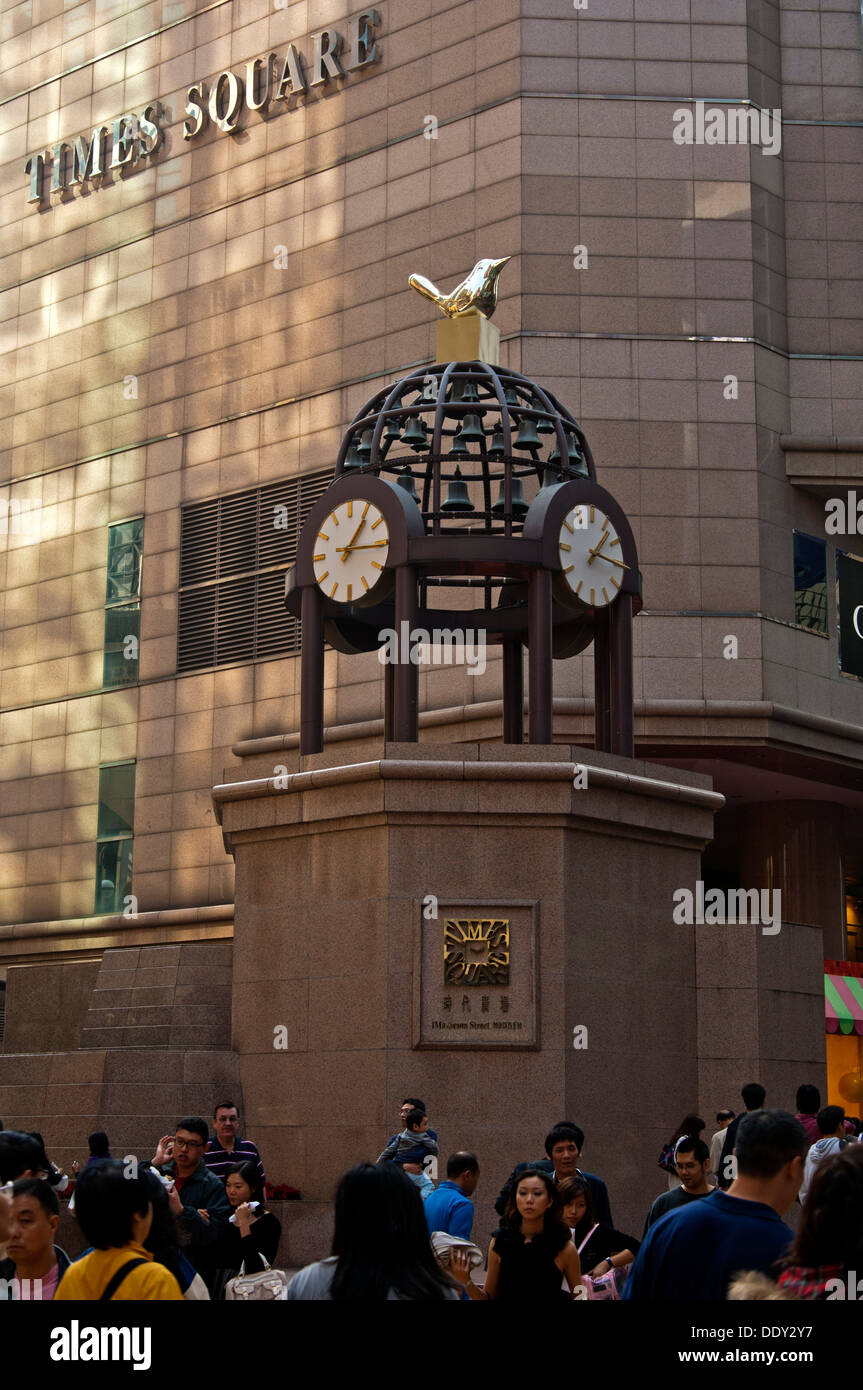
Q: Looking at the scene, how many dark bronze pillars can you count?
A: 7